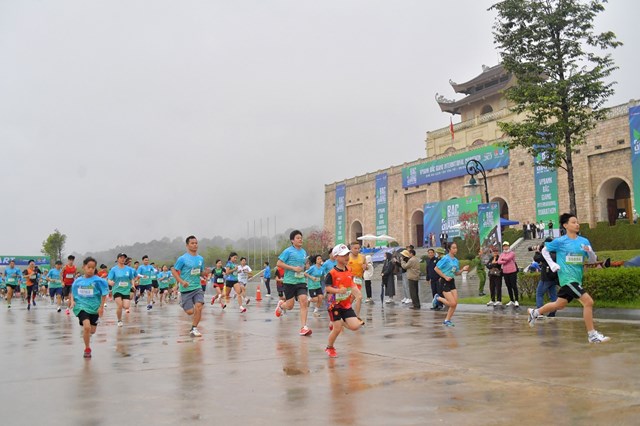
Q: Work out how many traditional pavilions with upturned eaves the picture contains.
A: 1